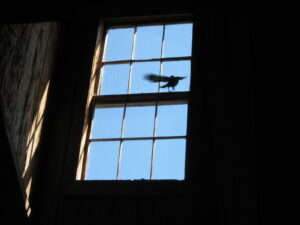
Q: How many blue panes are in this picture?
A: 12